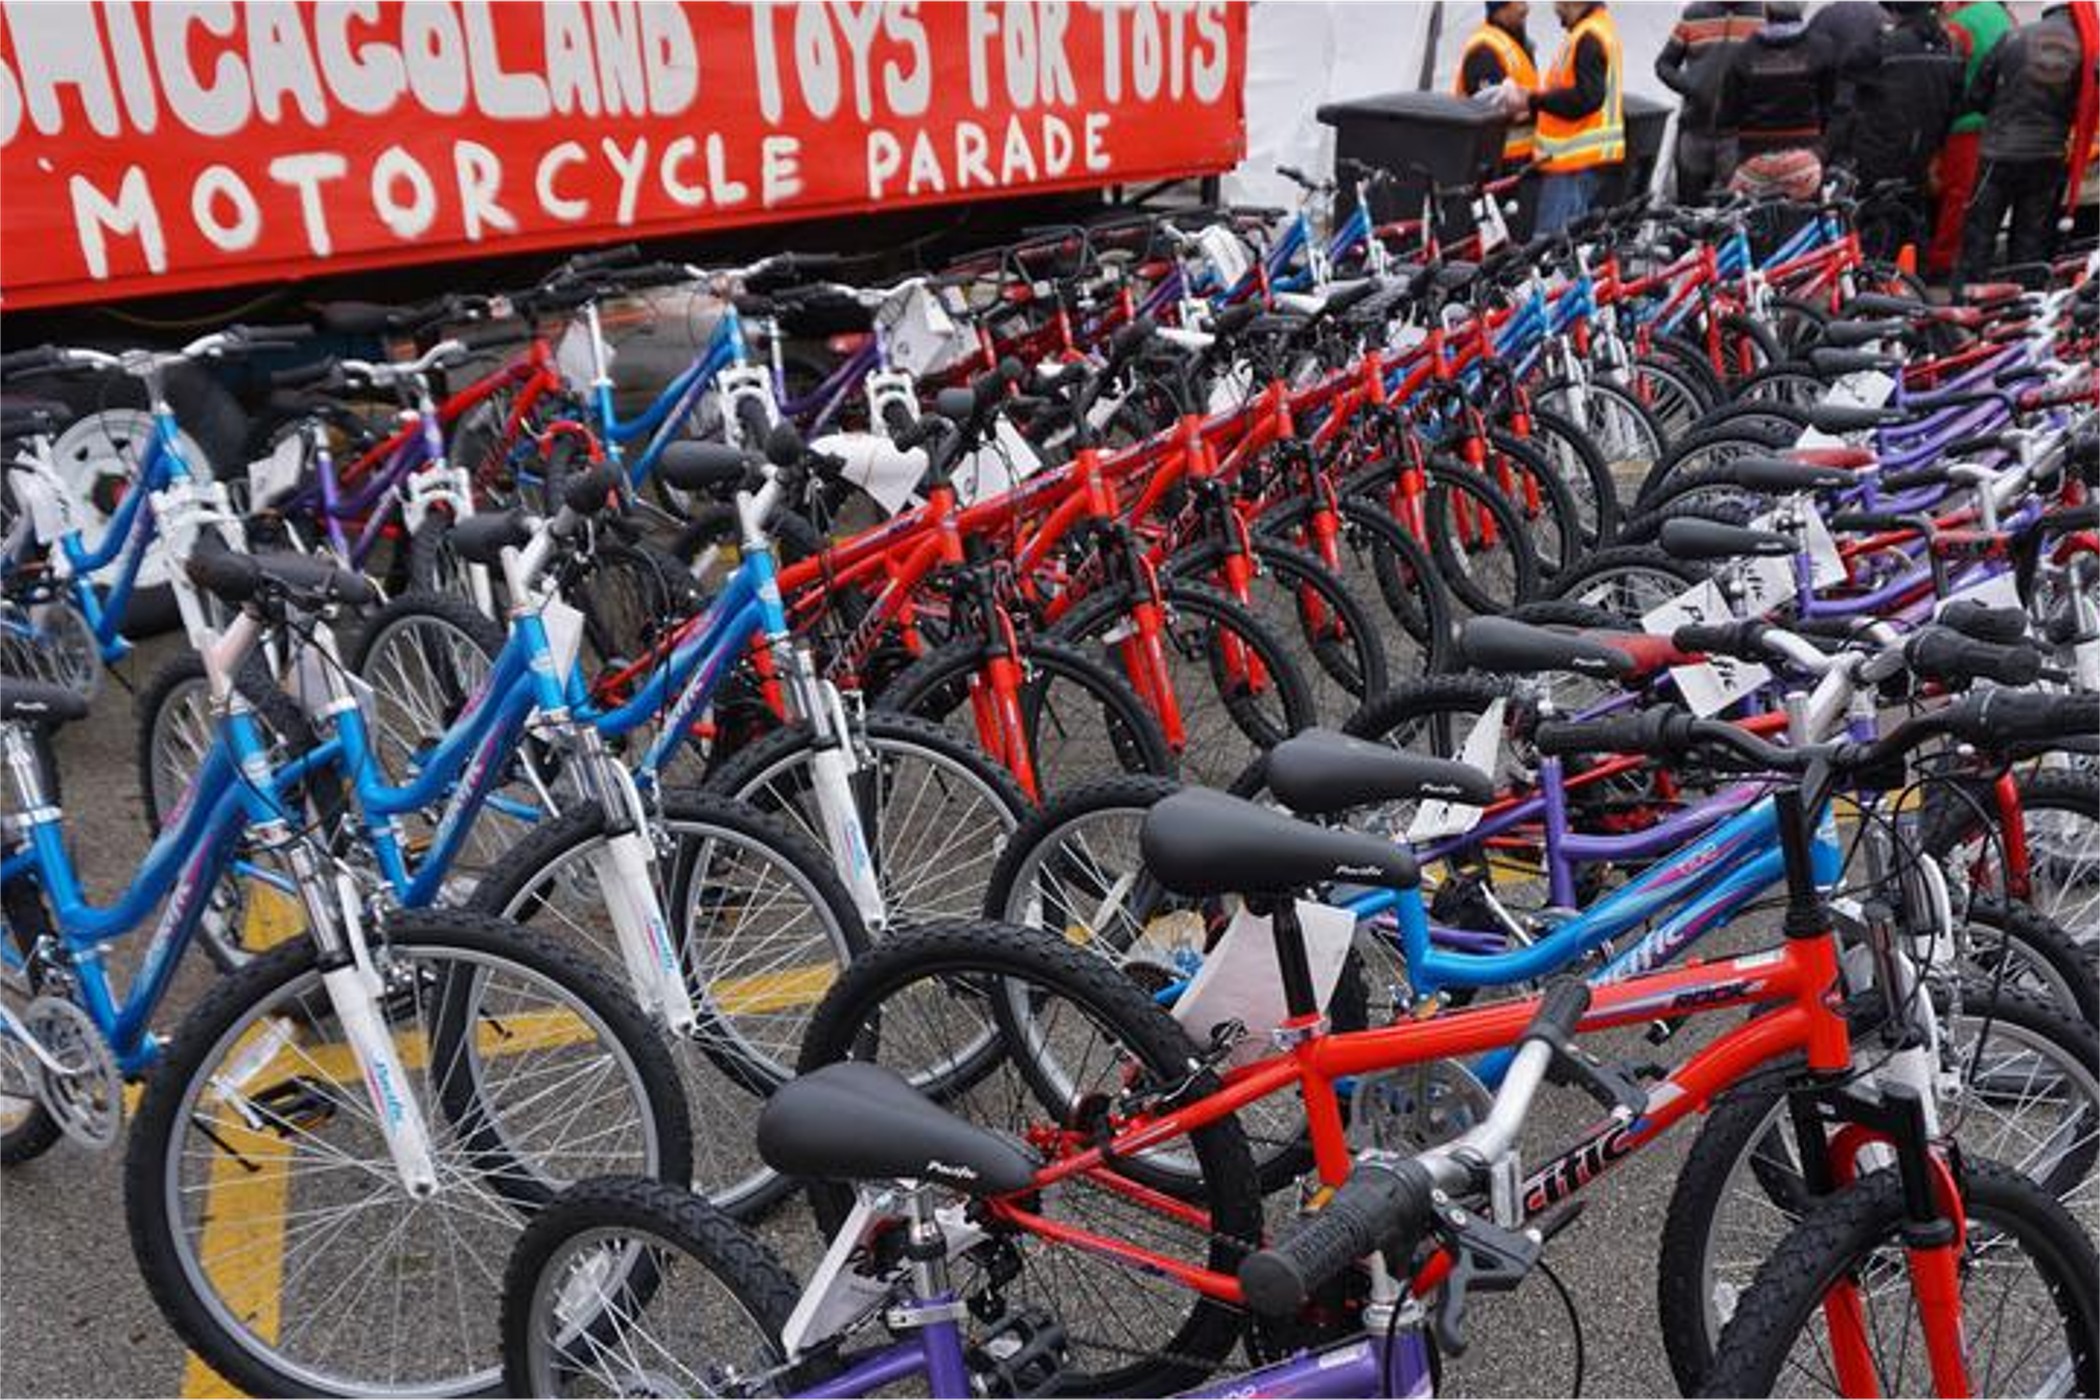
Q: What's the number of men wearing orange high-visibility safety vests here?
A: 2